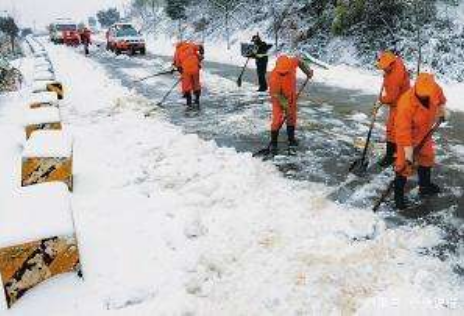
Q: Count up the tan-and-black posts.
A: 5